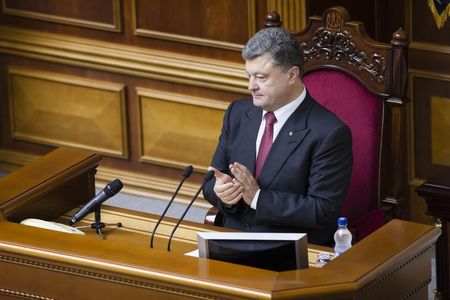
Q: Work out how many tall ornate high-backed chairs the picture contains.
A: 1